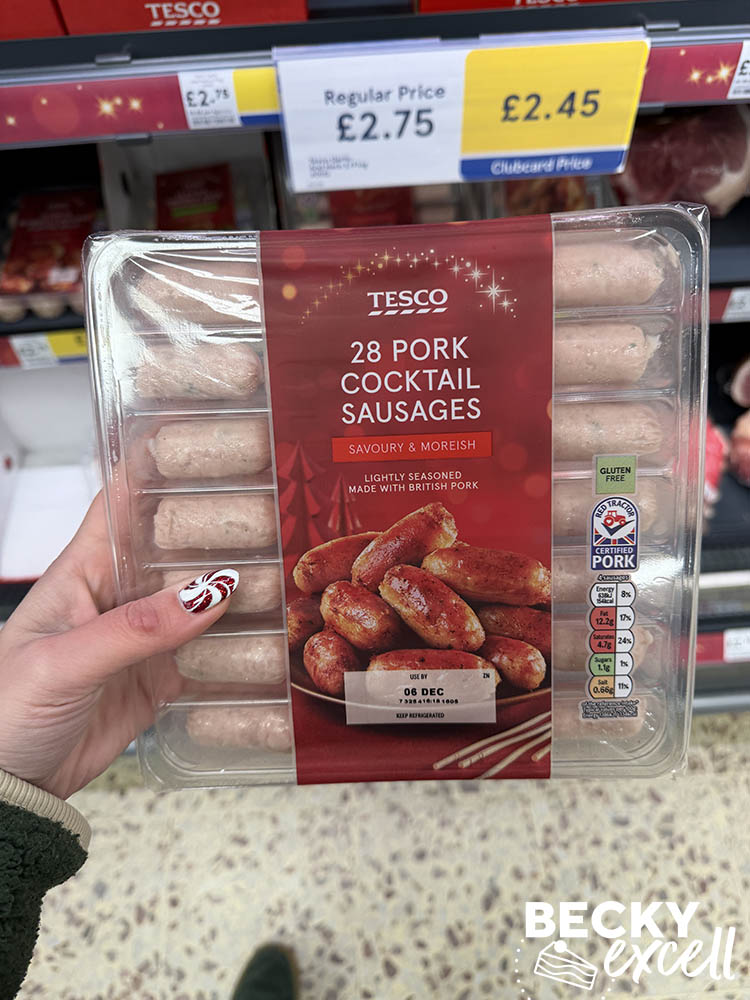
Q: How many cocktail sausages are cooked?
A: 10